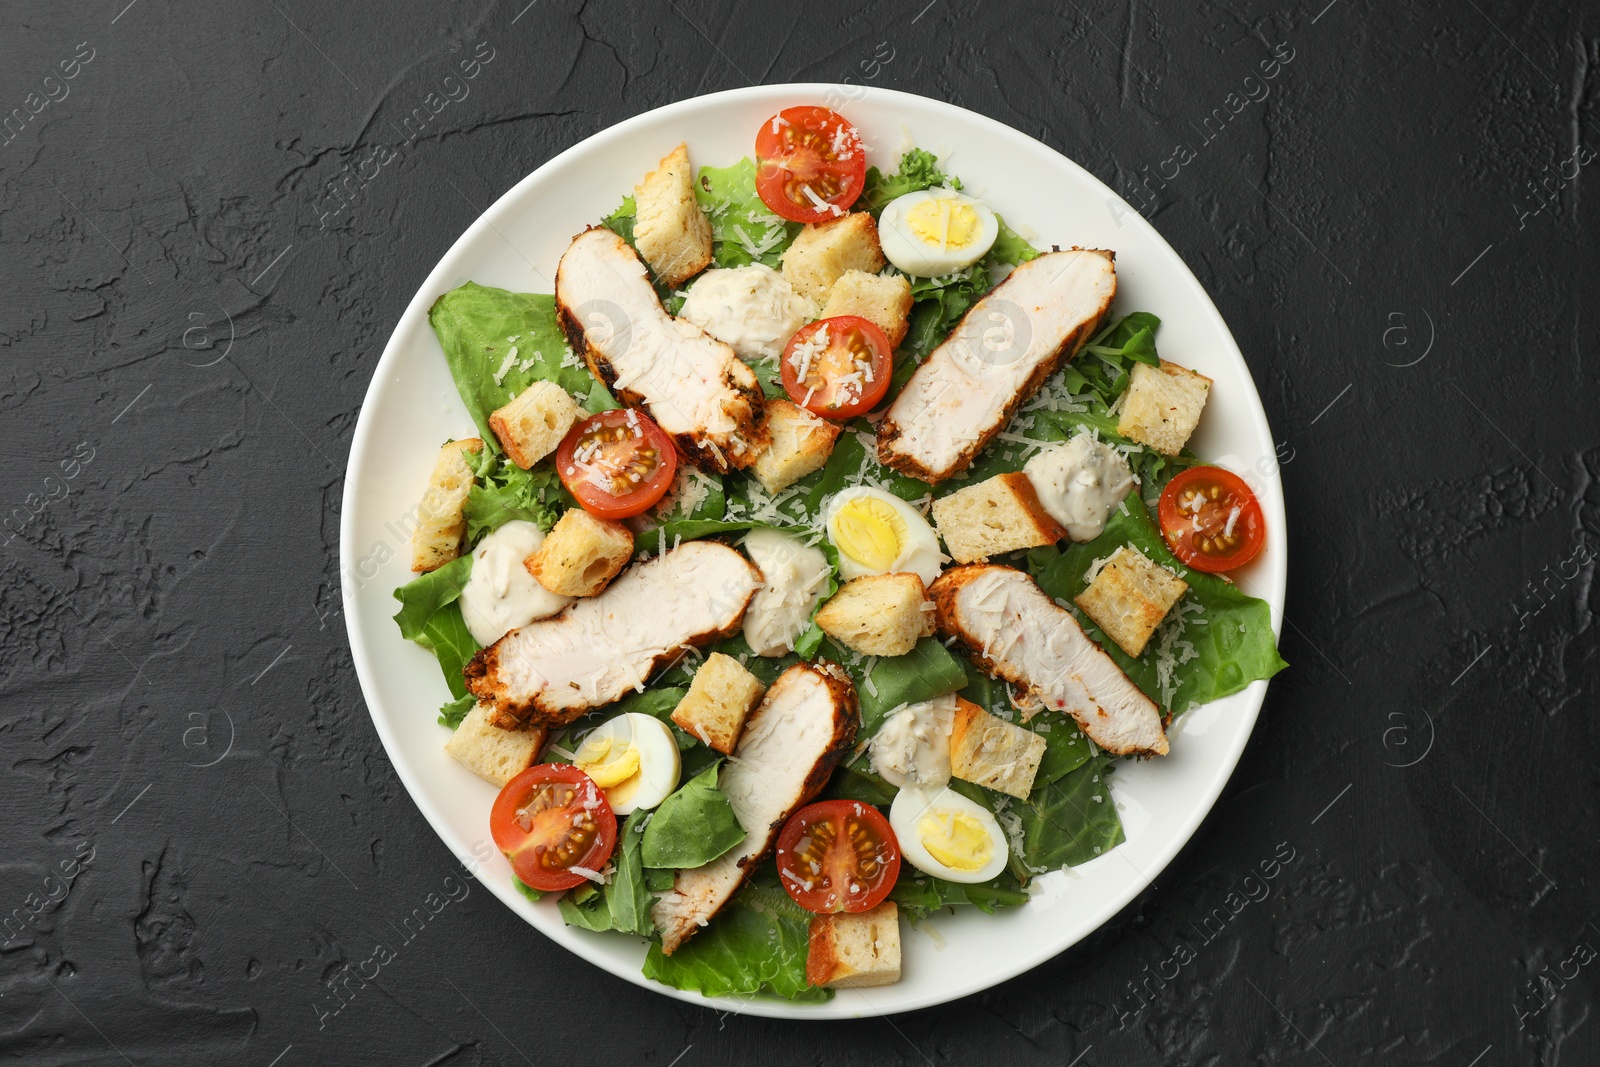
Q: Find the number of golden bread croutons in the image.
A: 15